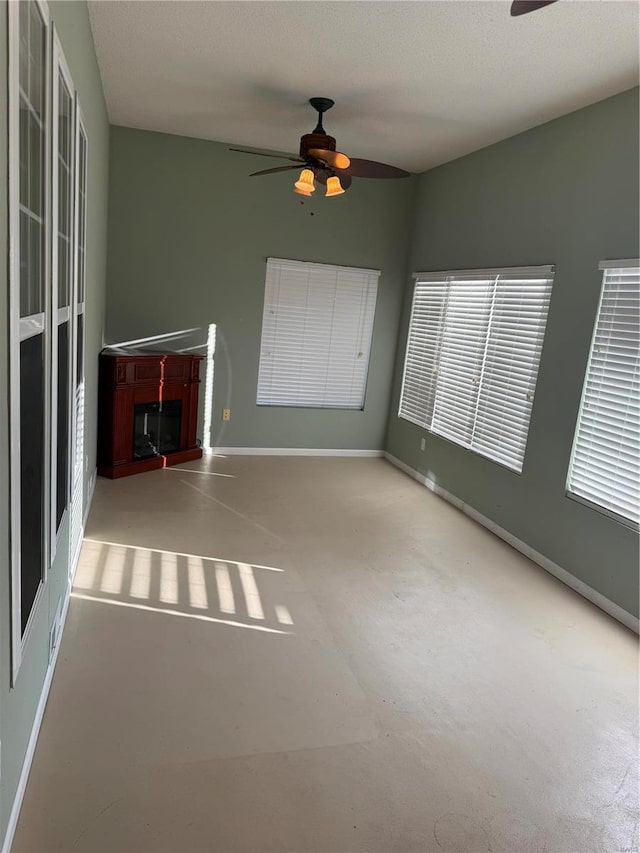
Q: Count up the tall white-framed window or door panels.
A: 3